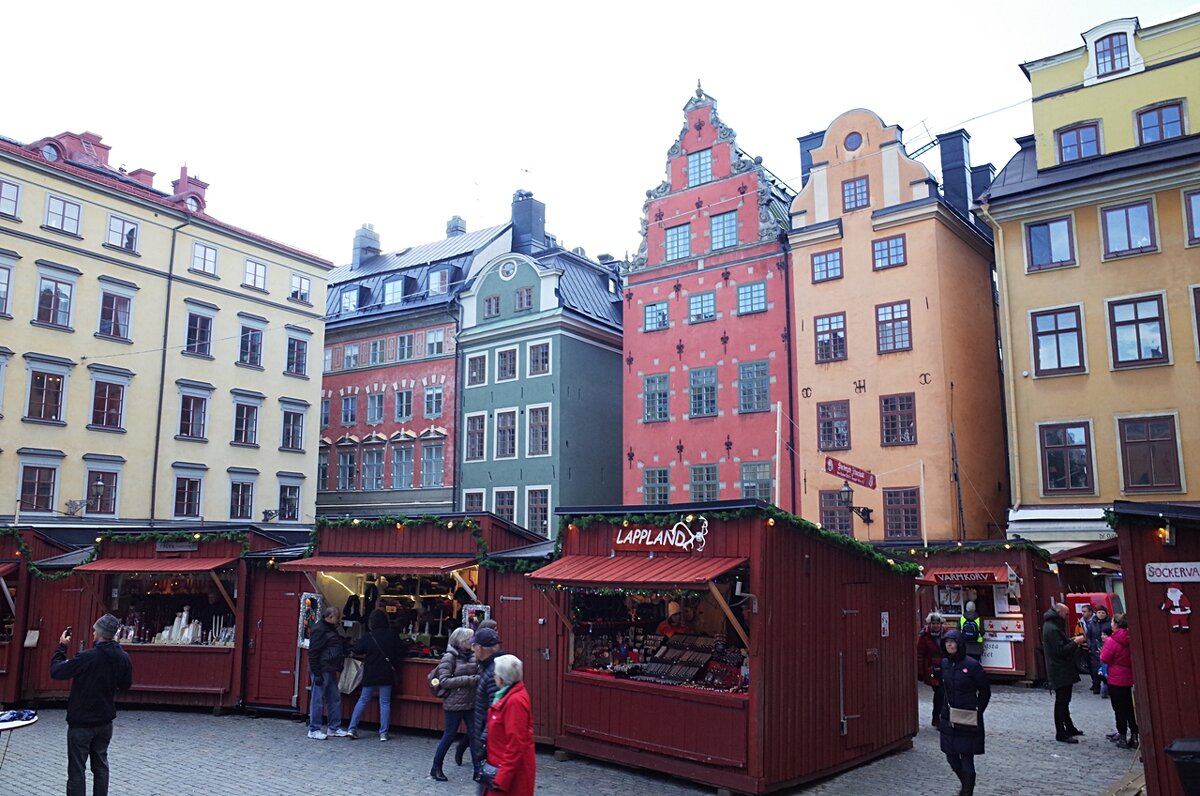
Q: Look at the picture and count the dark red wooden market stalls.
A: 6